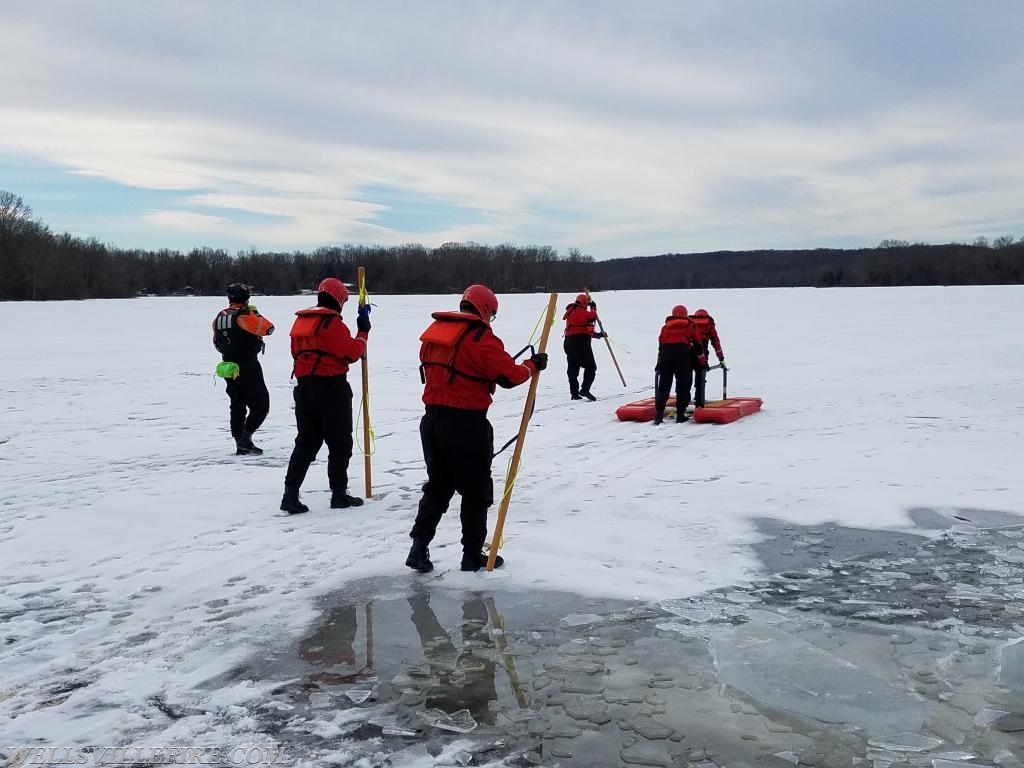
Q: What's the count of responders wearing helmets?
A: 6